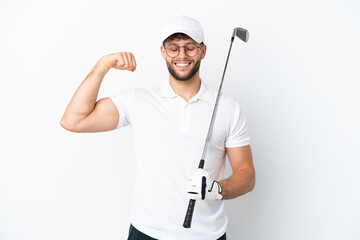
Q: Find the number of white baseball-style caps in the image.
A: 1